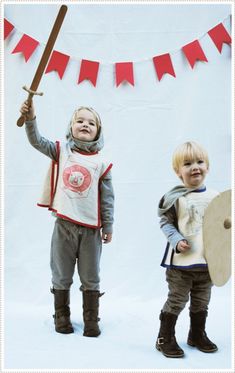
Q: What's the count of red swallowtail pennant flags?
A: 8